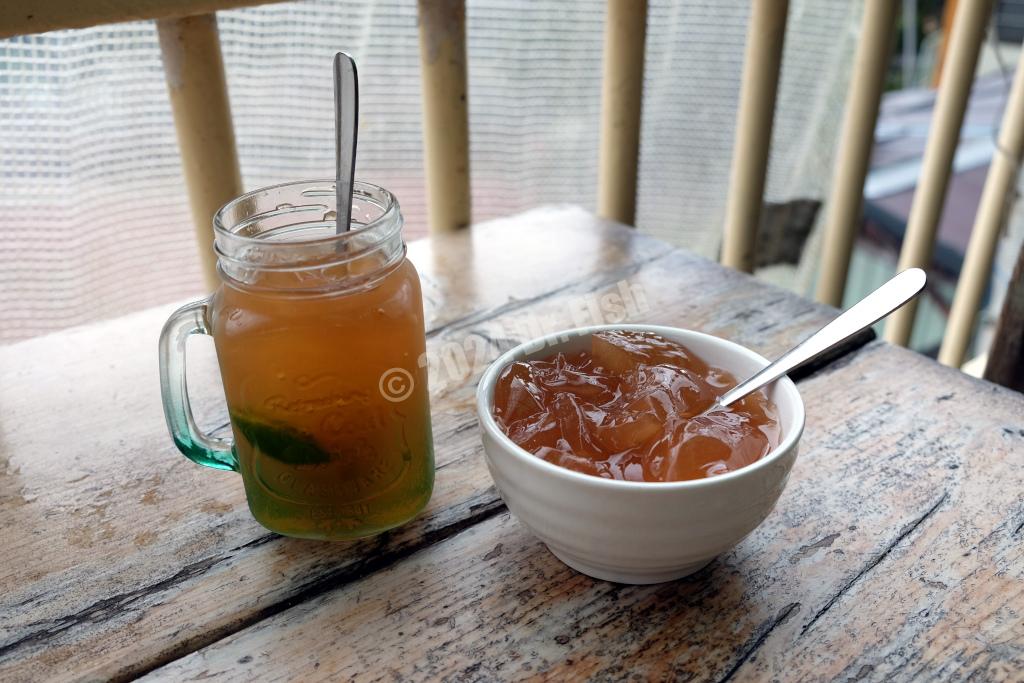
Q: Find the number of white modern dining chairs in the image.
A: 0